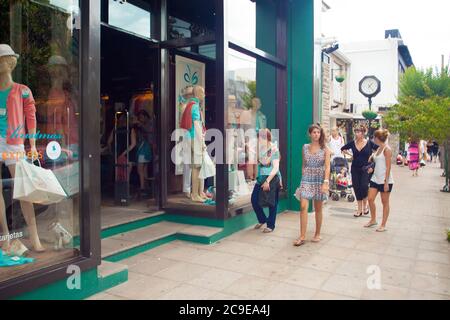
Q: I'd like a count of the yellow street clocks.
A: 0